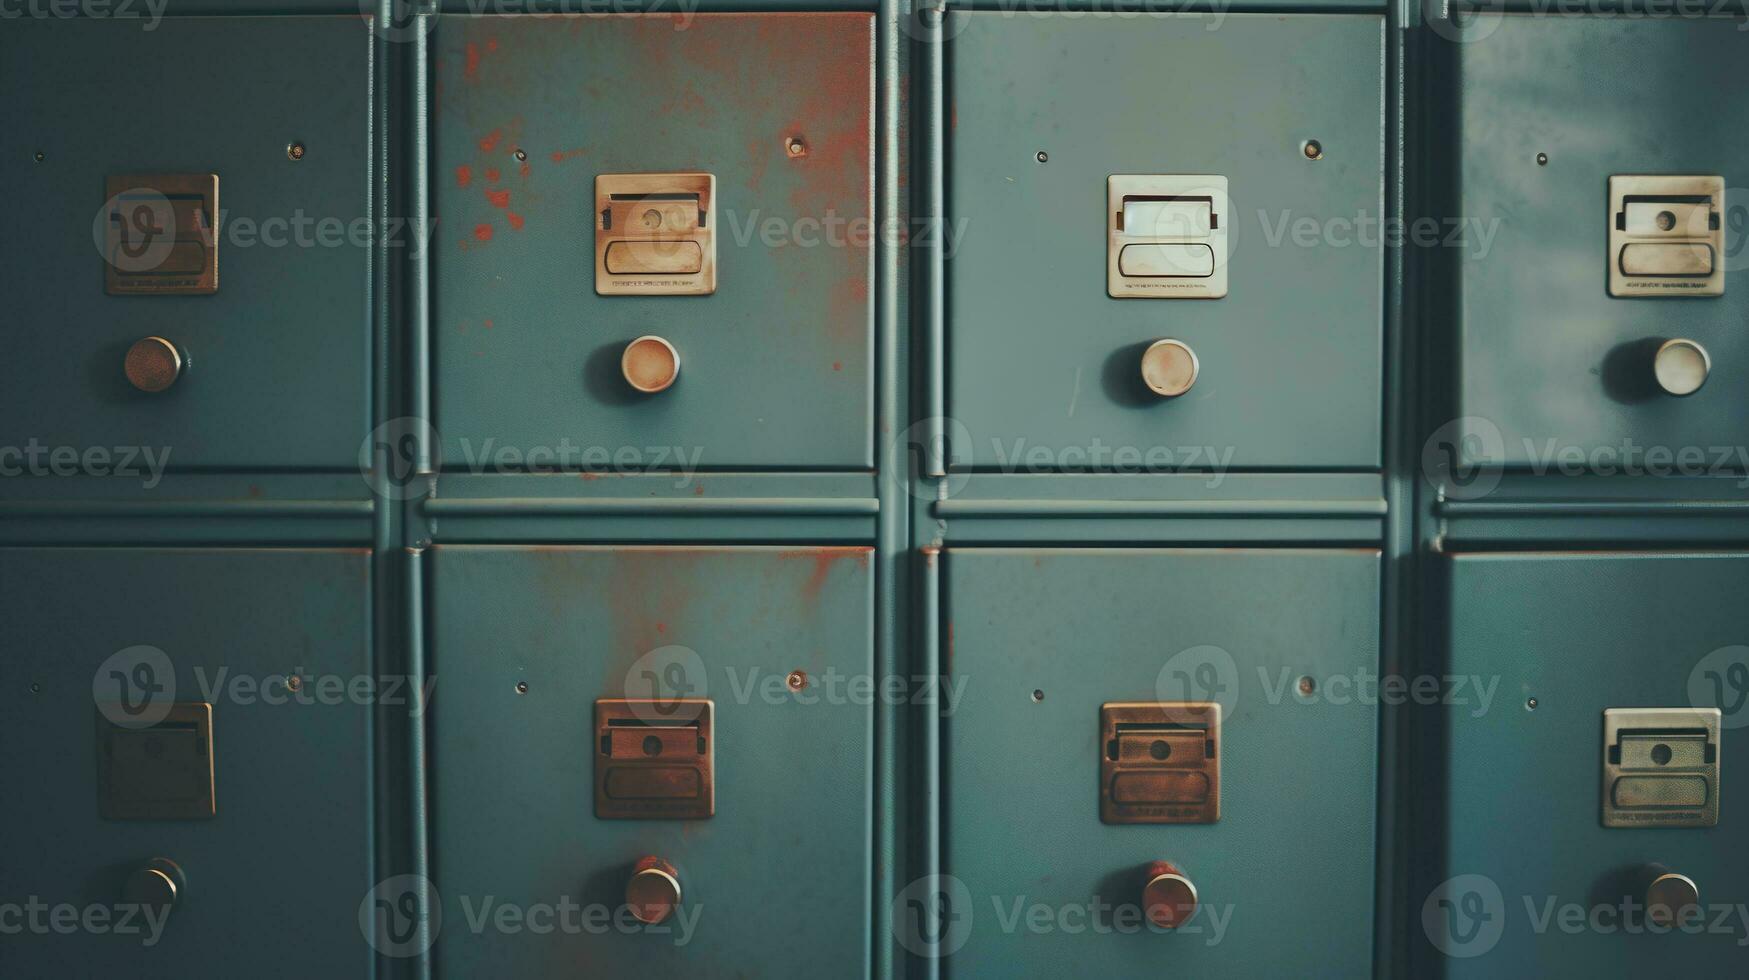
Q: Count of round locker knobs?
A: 8